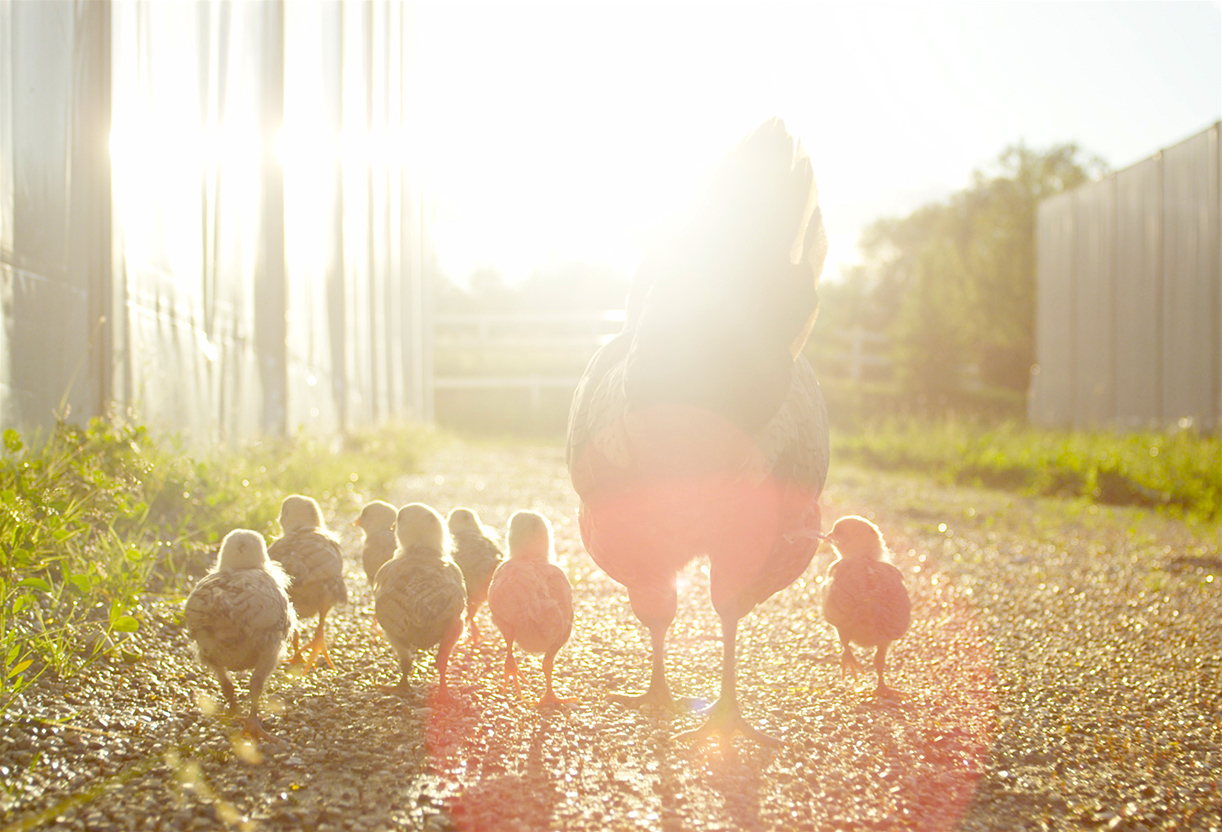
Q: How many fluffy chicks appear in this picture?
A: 7